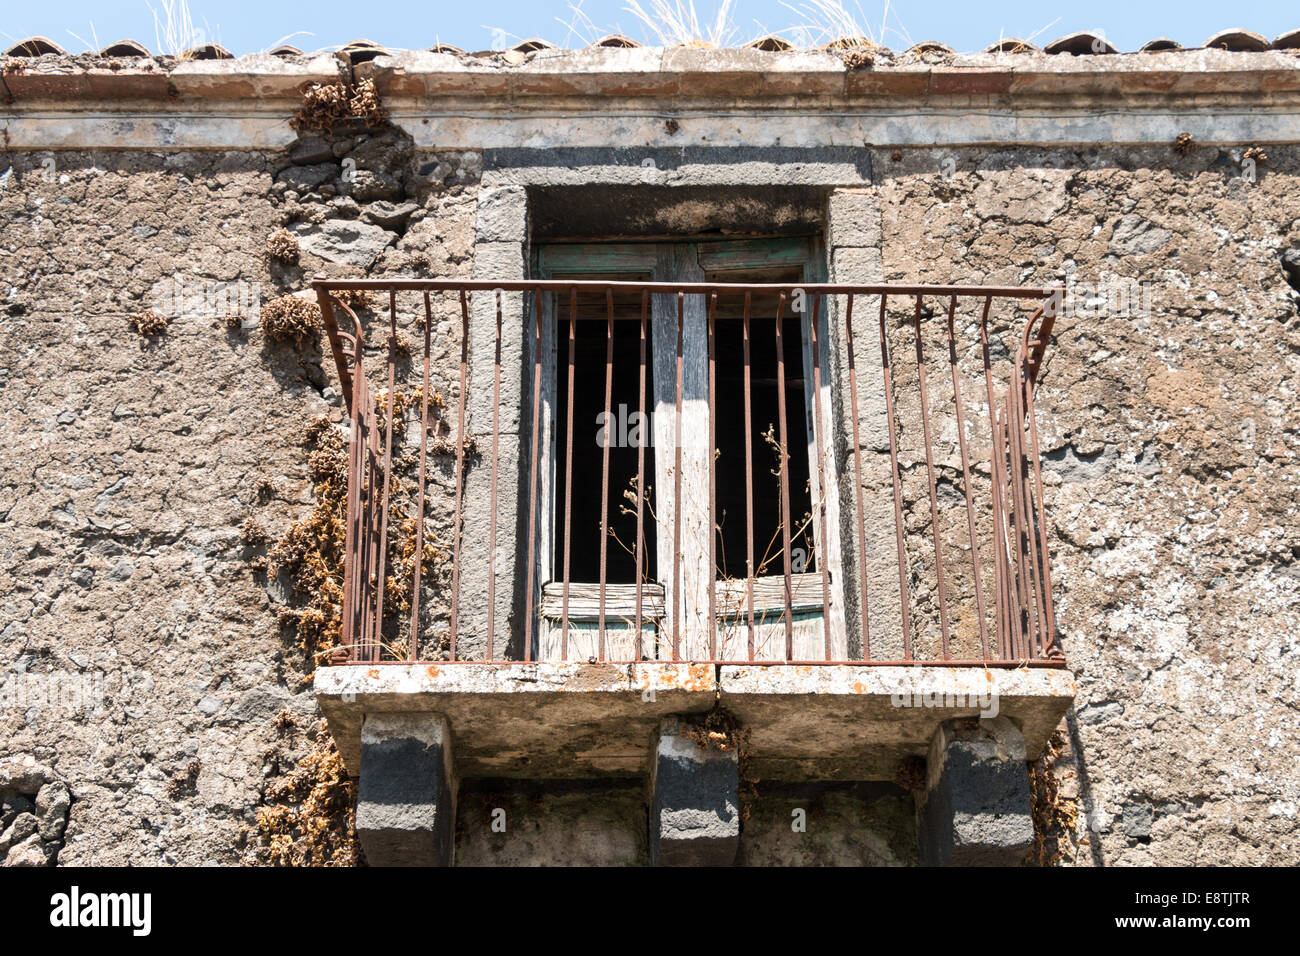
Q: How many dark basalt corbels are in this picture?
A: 3